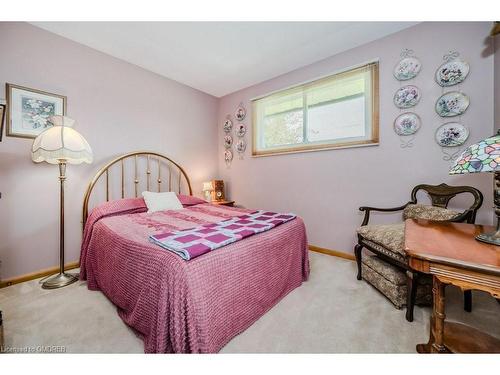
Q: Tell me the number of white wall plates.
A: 12